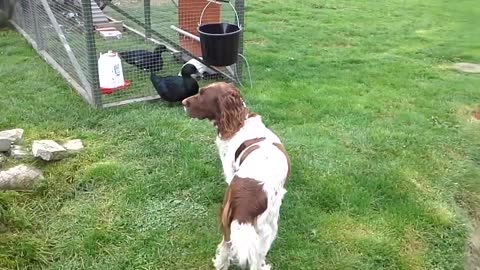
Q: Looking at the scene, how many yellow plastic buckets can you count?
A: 0